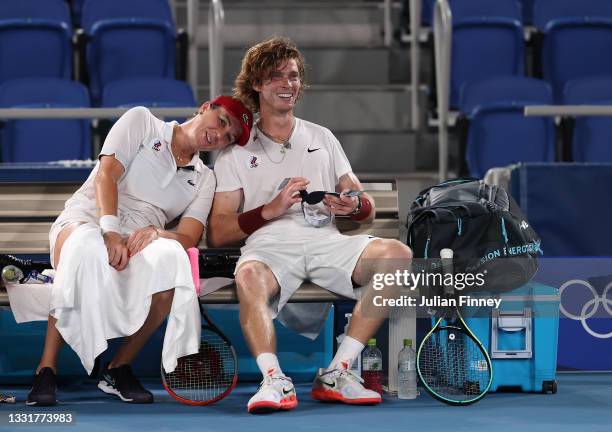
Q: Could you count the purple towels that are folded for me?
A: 0